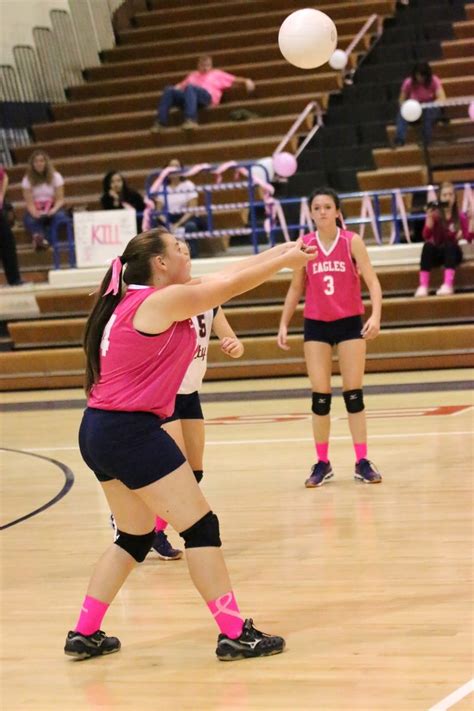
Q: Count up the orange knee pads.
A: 0